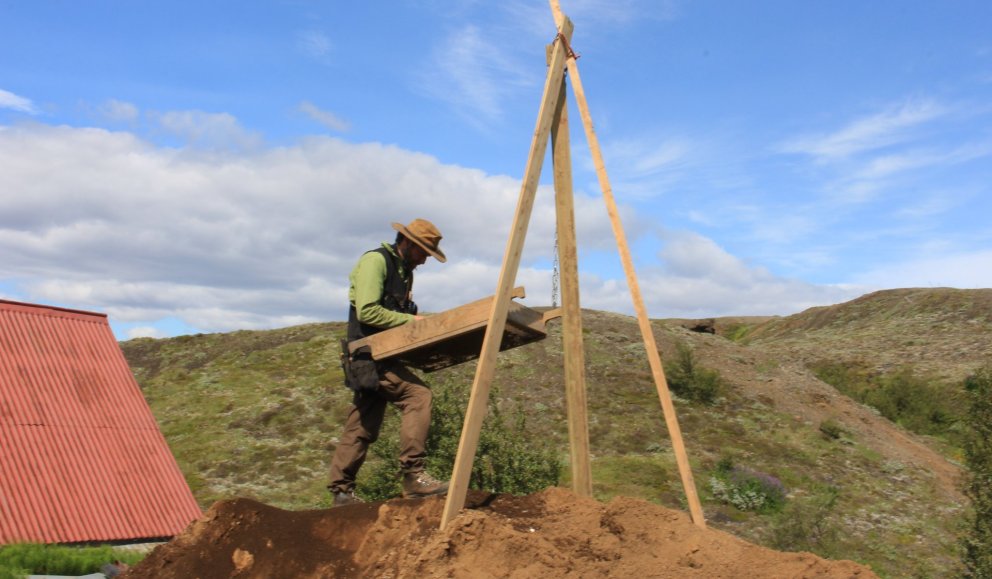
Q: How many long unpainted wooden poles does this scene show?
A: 3